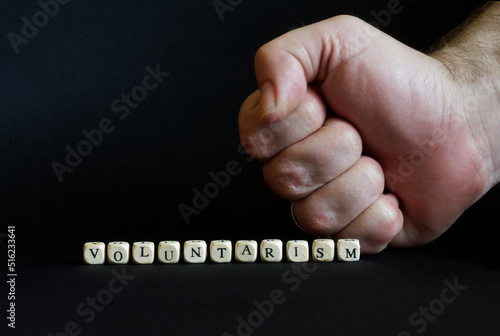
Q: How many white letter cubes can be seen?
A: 11